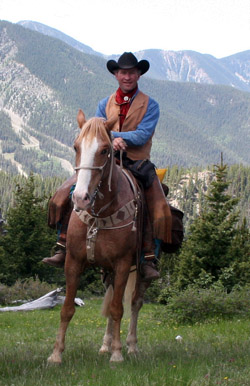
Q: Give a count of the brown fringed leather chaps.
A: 2